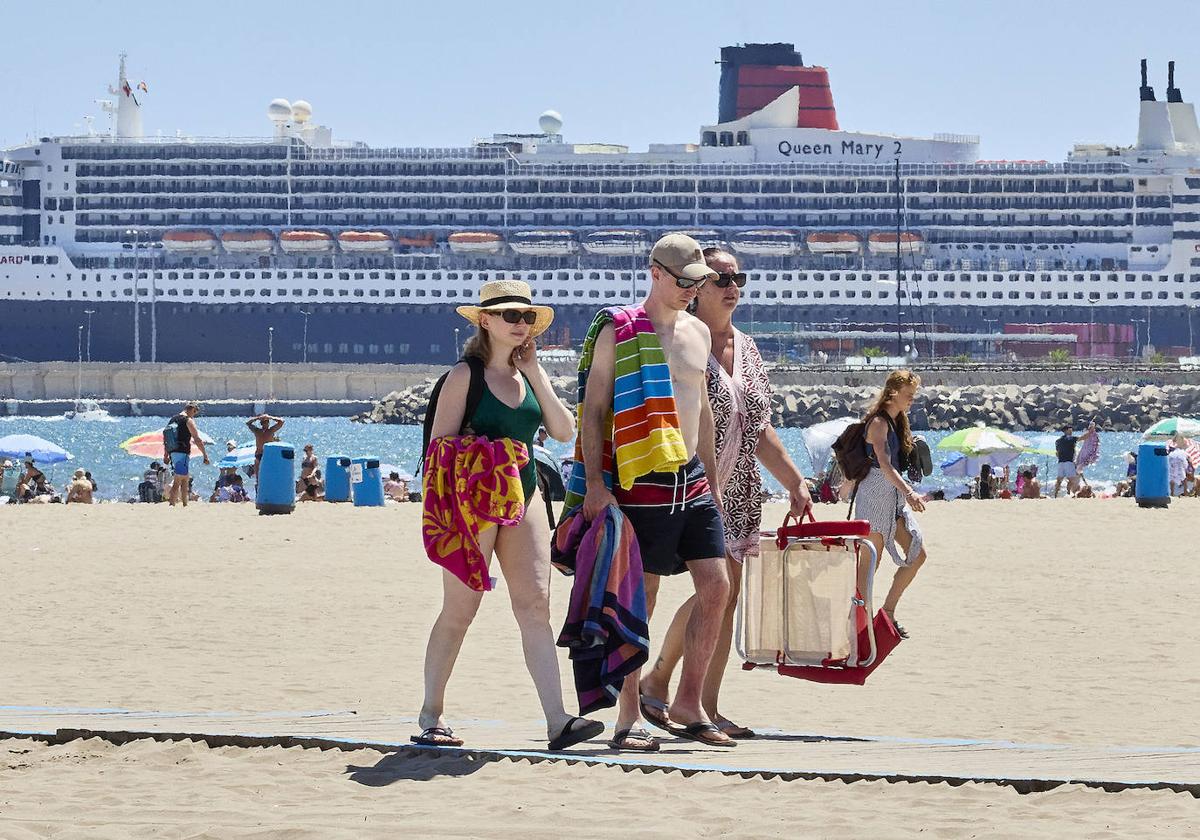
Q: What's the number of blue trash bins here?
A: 4